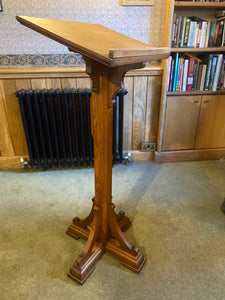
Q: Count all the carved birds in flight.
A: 0